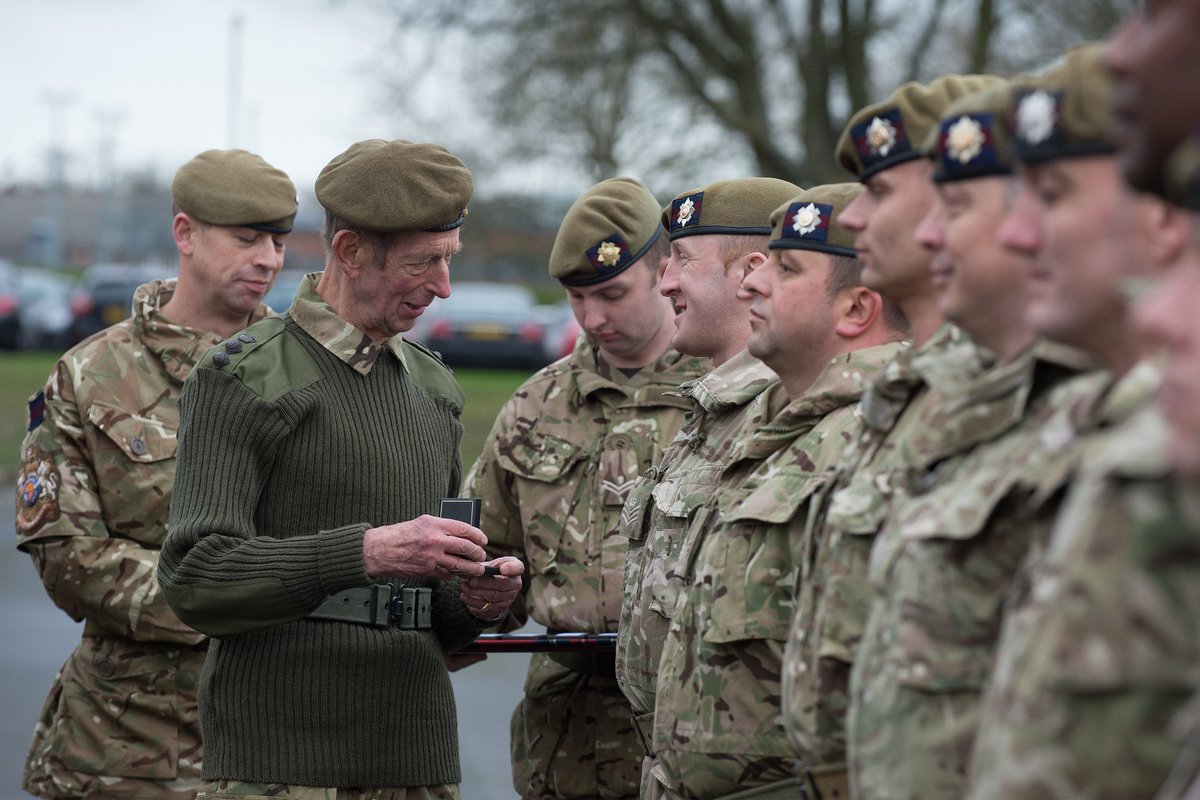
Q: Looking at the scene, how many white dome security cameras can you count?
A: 0